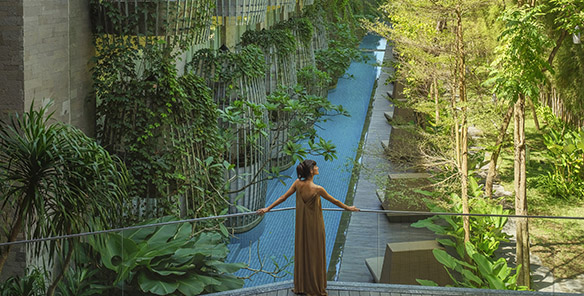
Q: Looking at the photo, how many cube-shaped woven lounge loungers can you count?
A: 5